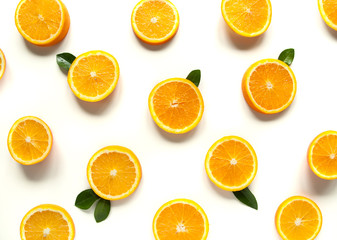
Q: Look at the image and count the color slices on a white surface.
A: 15